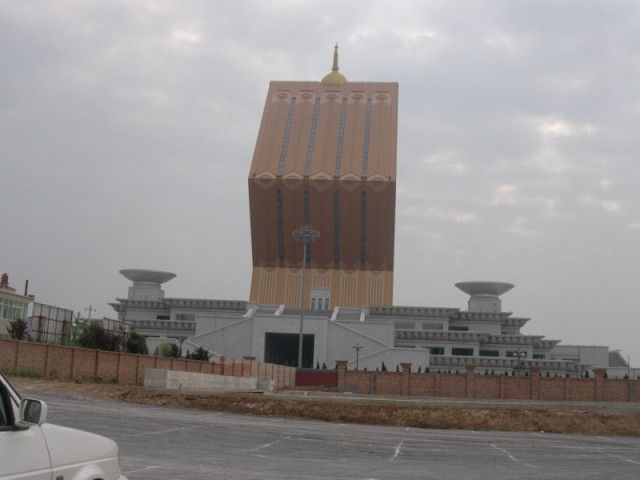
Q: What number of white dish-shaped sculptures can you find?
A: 2